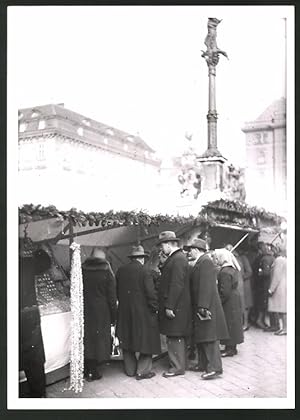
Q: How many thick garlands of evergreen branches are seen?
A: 2